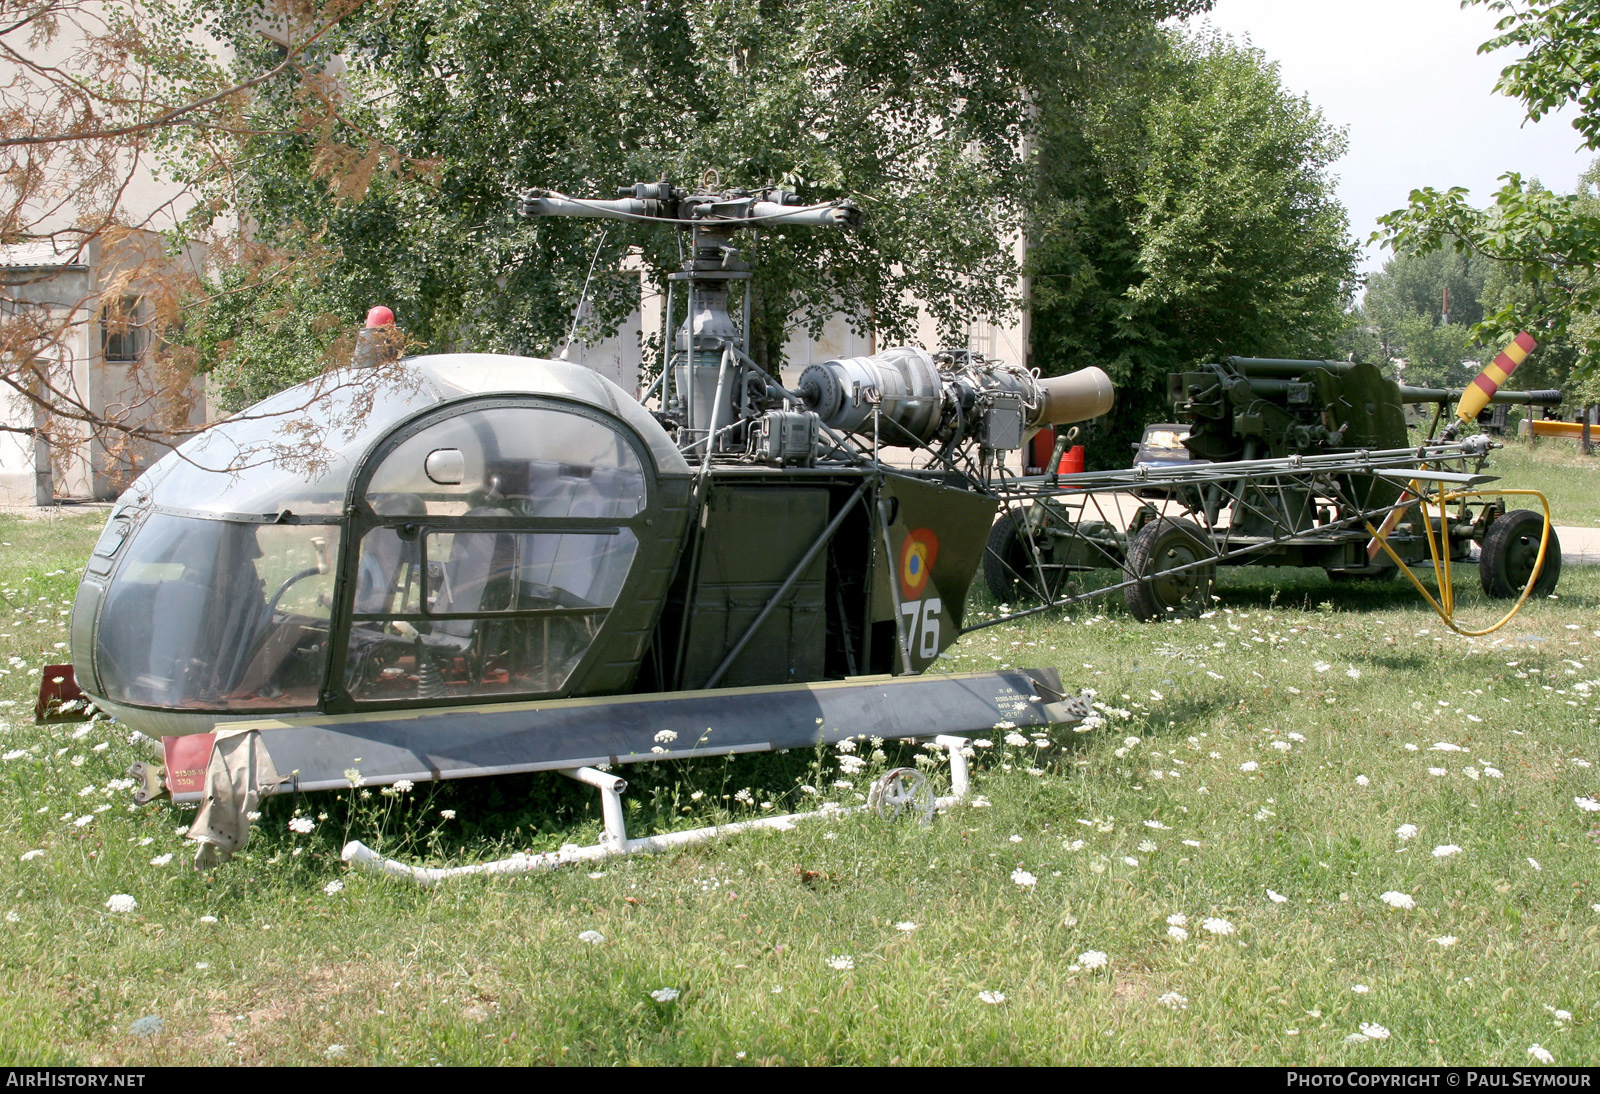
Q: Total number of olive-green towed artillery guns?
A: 1